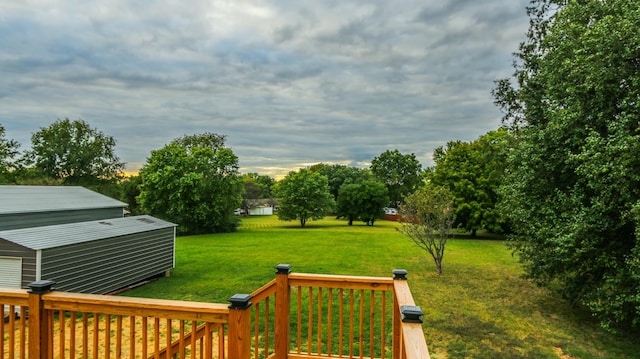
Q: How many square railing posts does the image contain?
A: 5